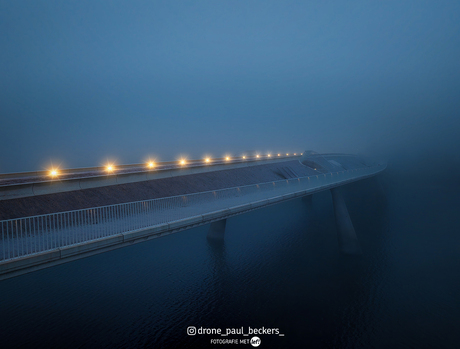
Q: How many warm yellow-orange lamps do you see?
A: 13